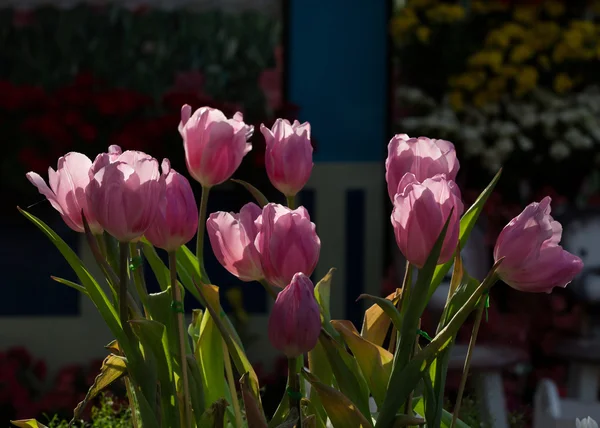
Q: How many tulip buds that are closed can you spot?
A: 1